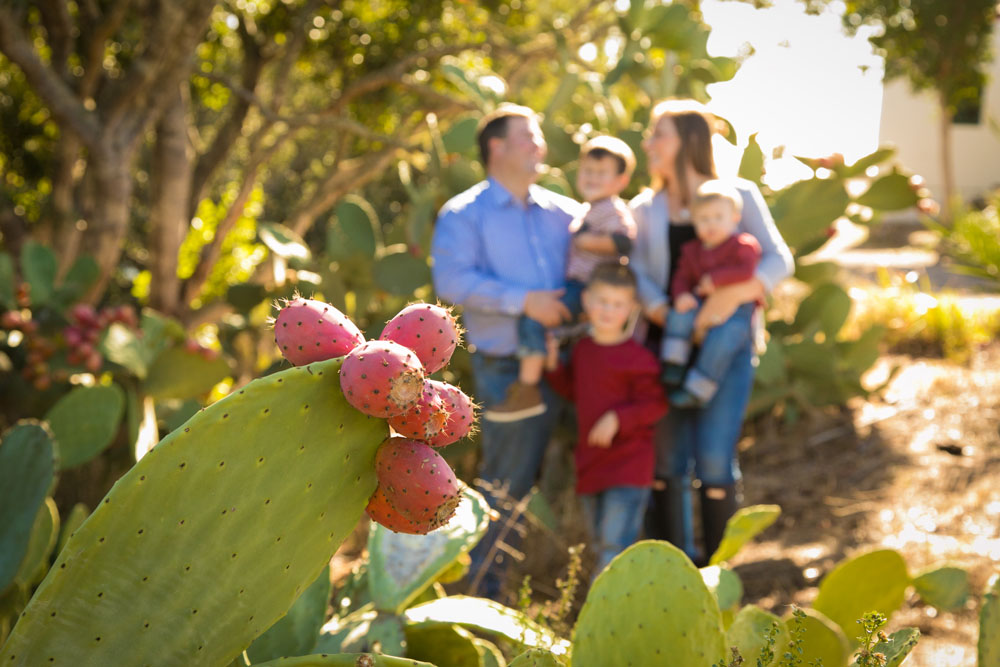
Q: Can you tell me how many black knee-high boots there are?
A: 2